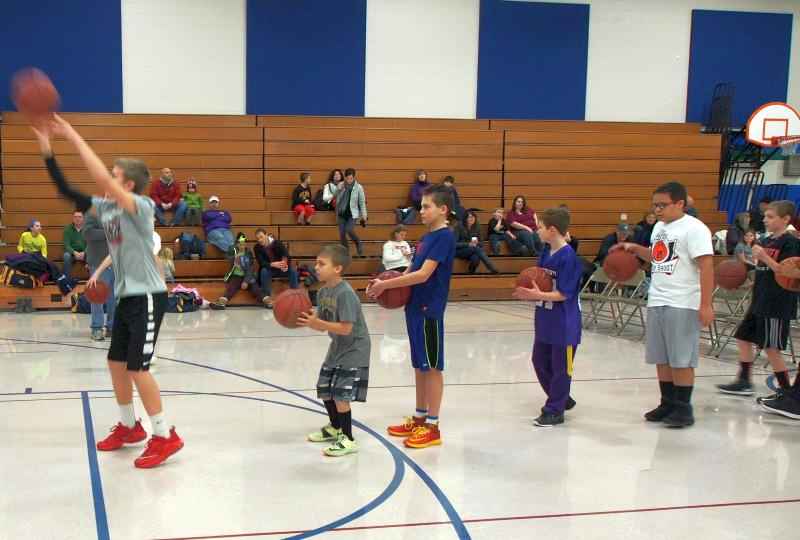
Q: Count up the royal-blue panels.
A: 4